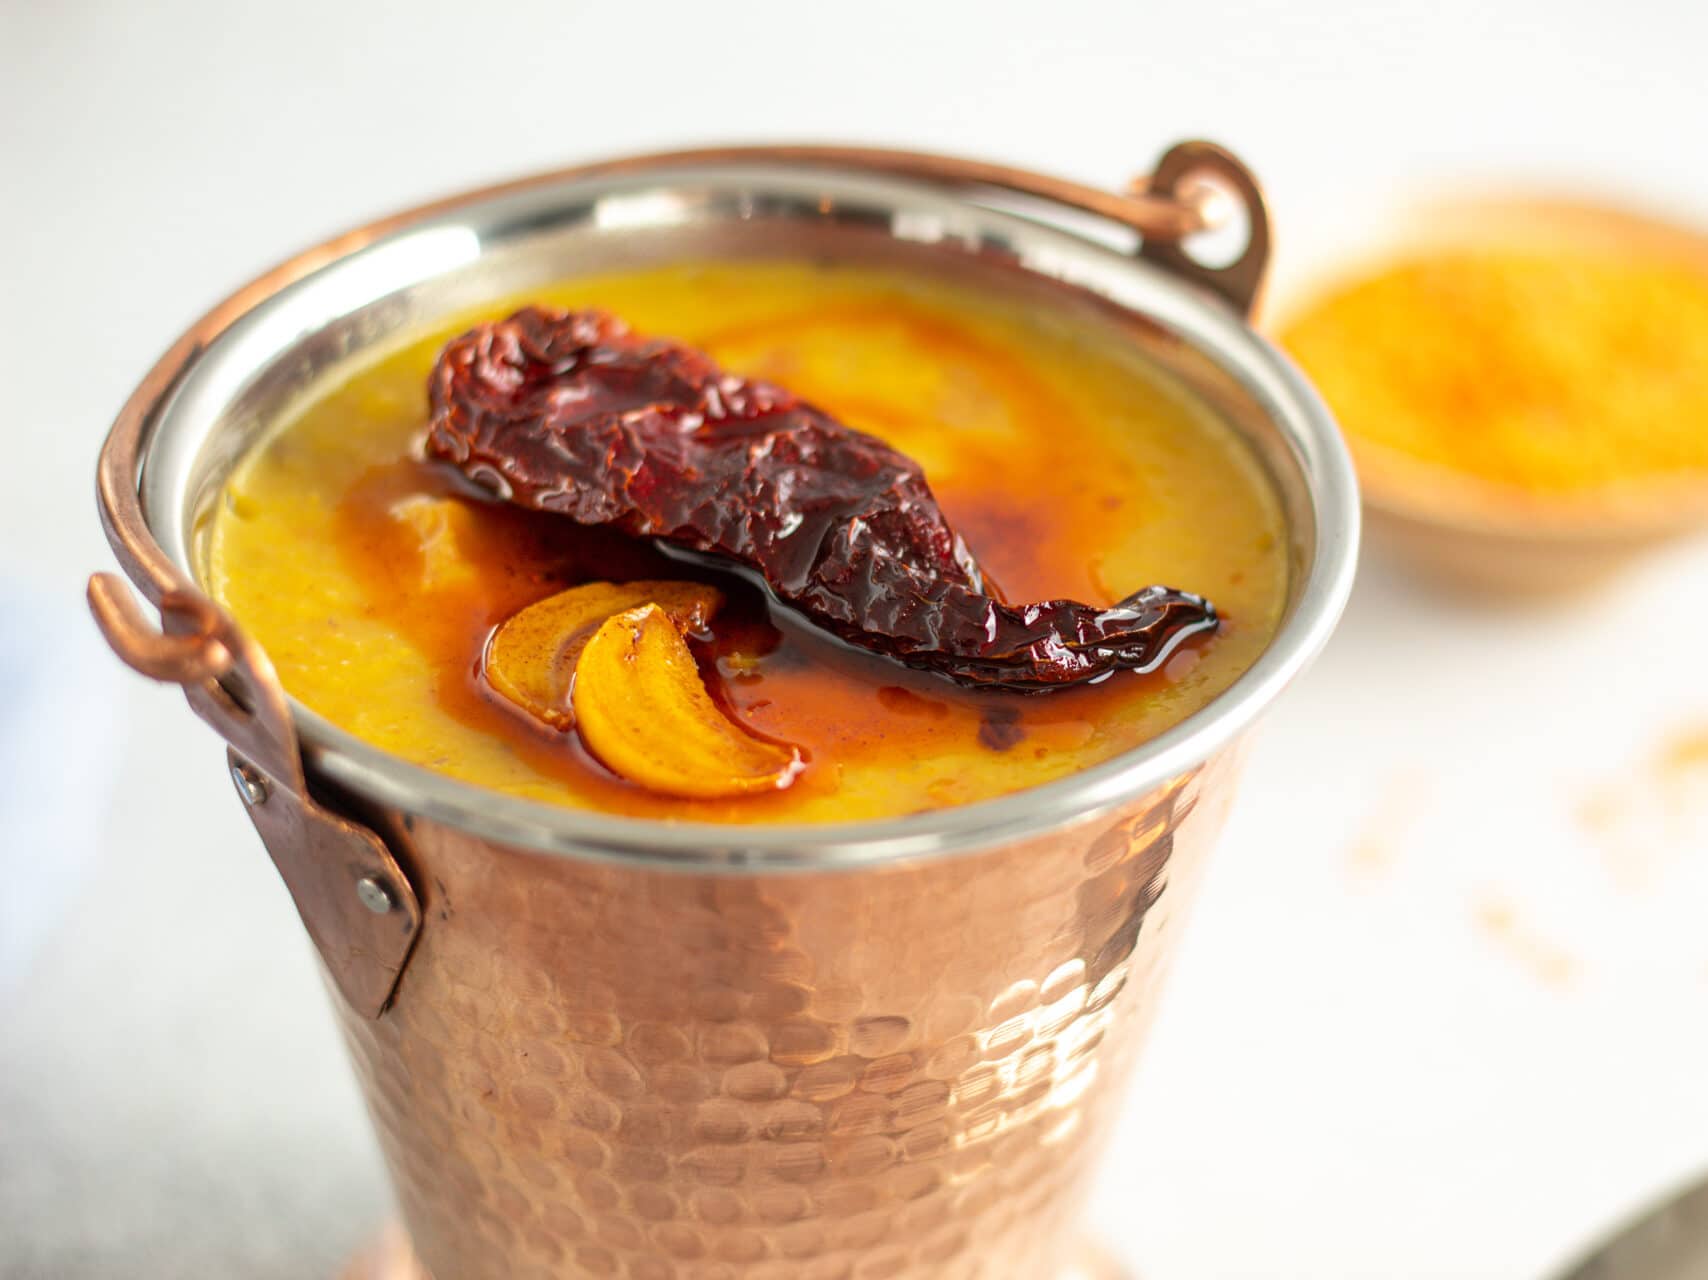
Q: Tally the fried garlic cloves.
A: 2